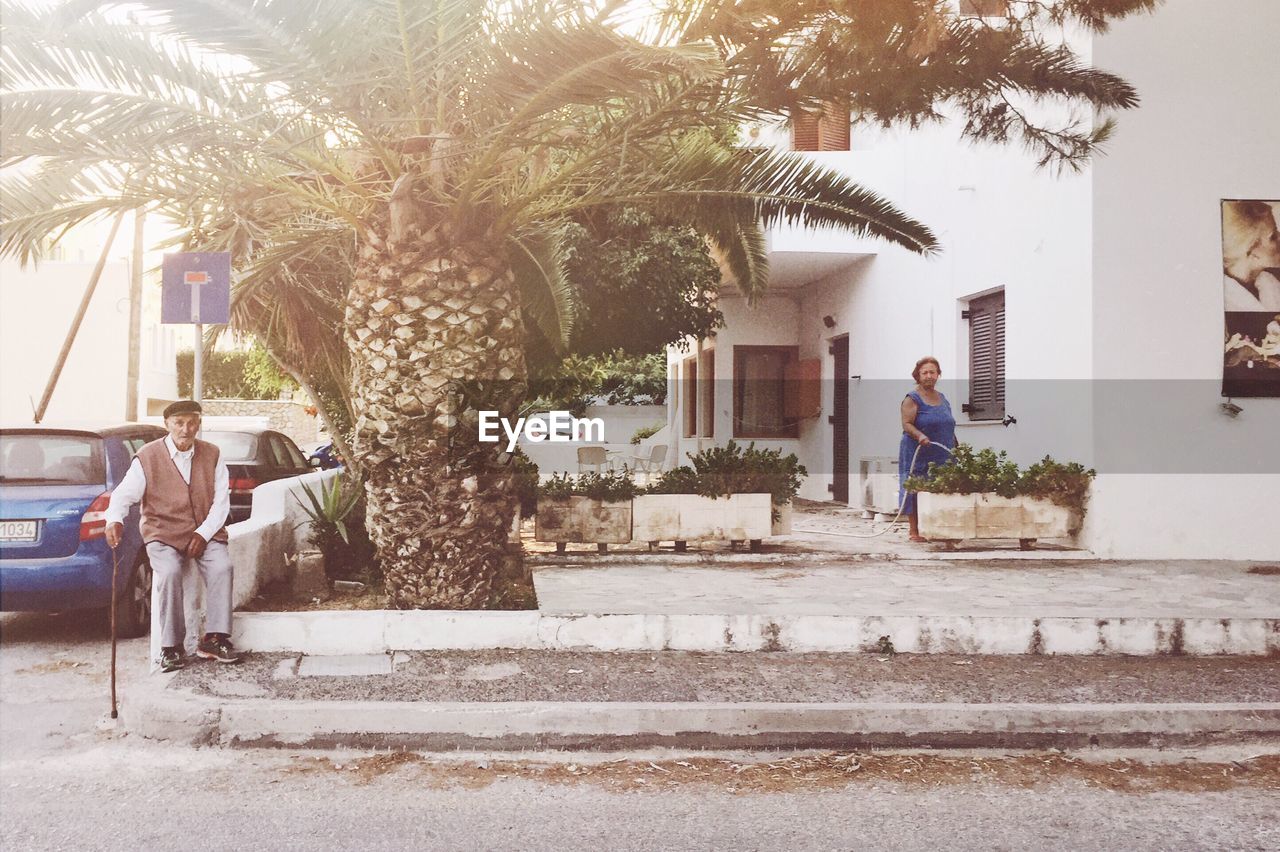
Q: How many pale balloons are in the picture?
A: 0